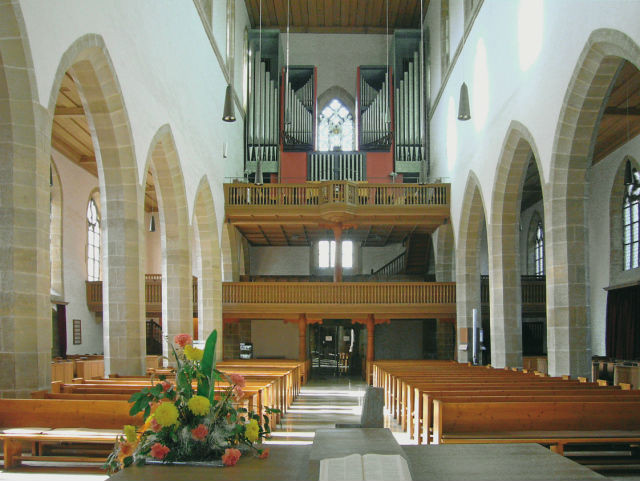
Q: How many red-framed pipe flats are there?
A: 2